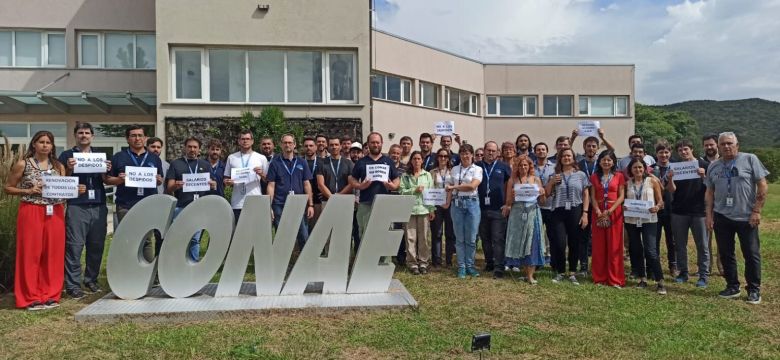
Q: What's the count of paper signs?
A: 12